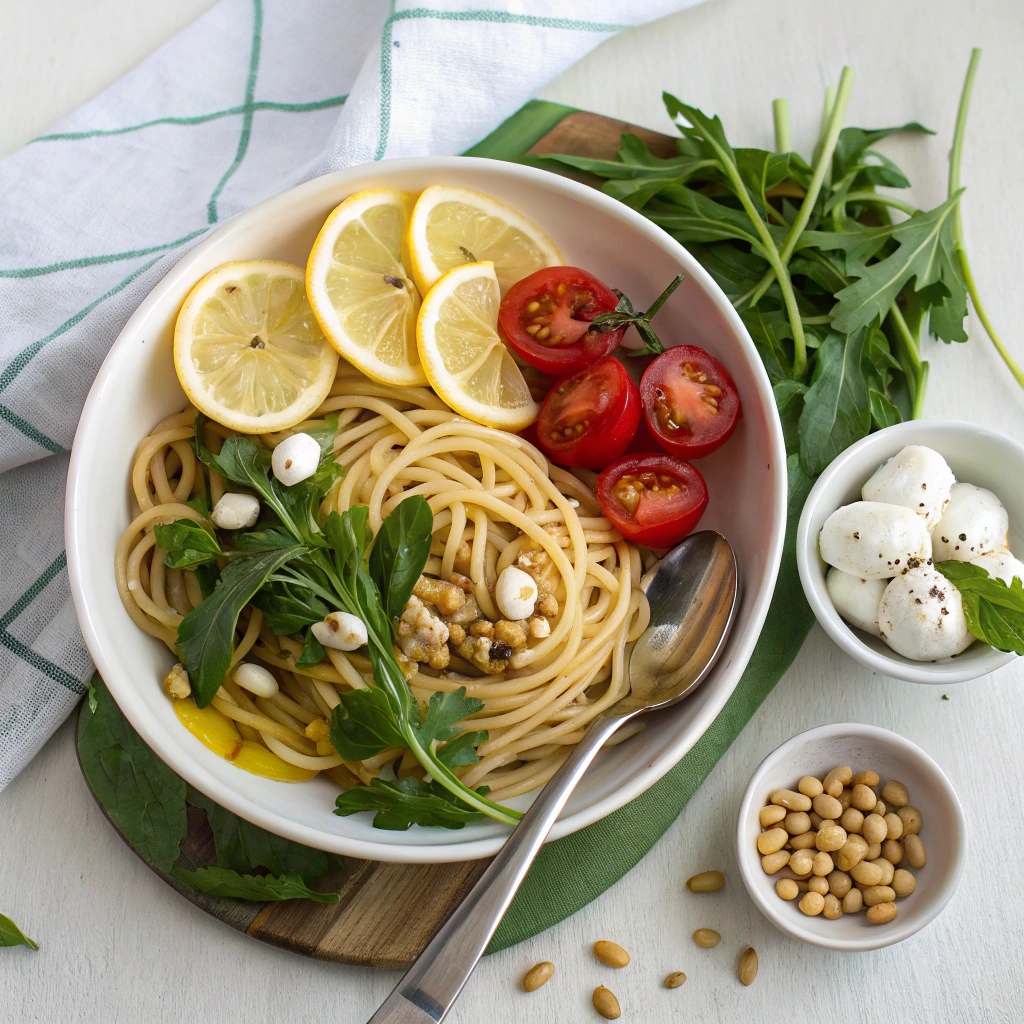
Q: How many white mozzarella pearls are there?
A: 11